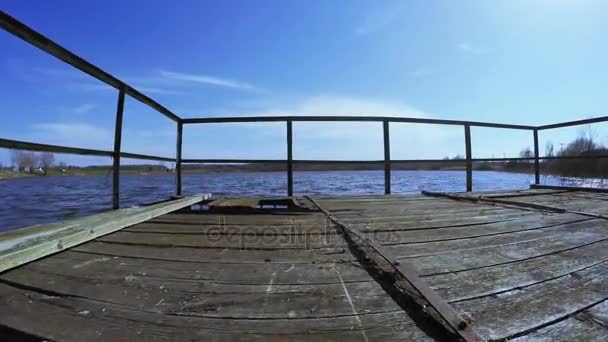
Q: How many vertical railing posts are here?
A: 6